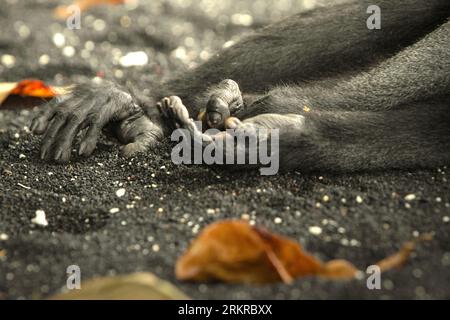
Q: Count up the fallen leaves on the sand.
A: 4